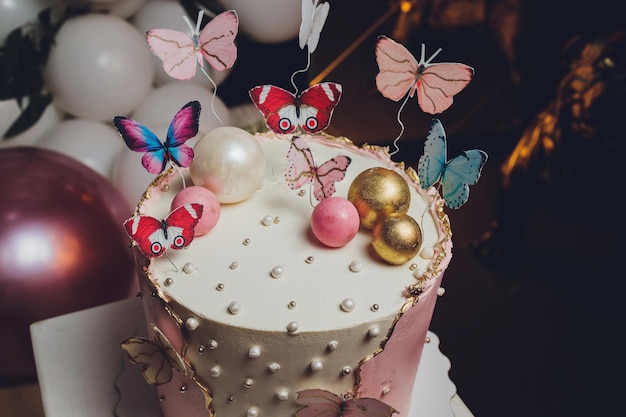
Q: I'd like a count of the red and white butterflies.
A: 2